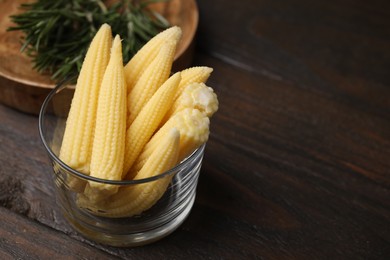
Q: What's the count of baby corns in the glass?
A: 9